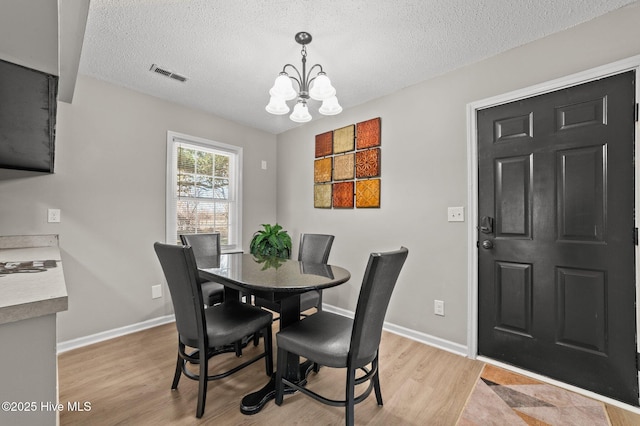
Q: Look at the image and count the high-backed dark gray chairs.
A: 4